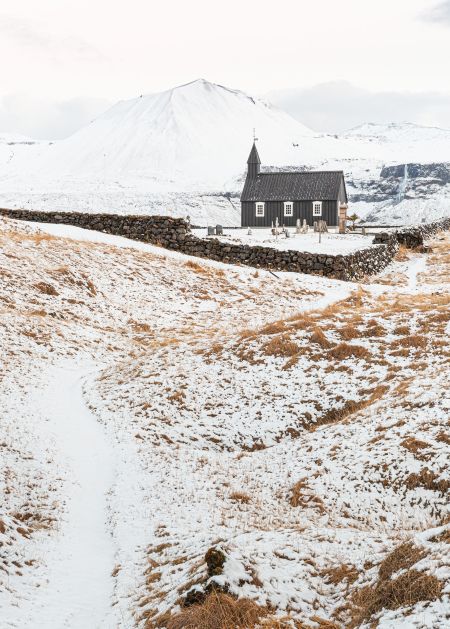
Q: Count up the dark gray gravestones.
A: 2